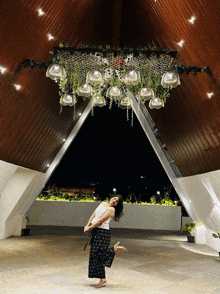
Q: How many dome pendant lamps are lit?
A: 11